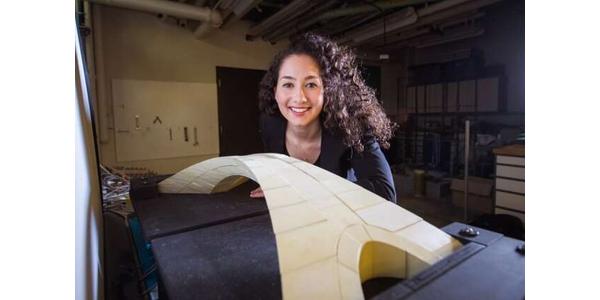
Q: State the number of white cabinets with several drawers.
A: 1